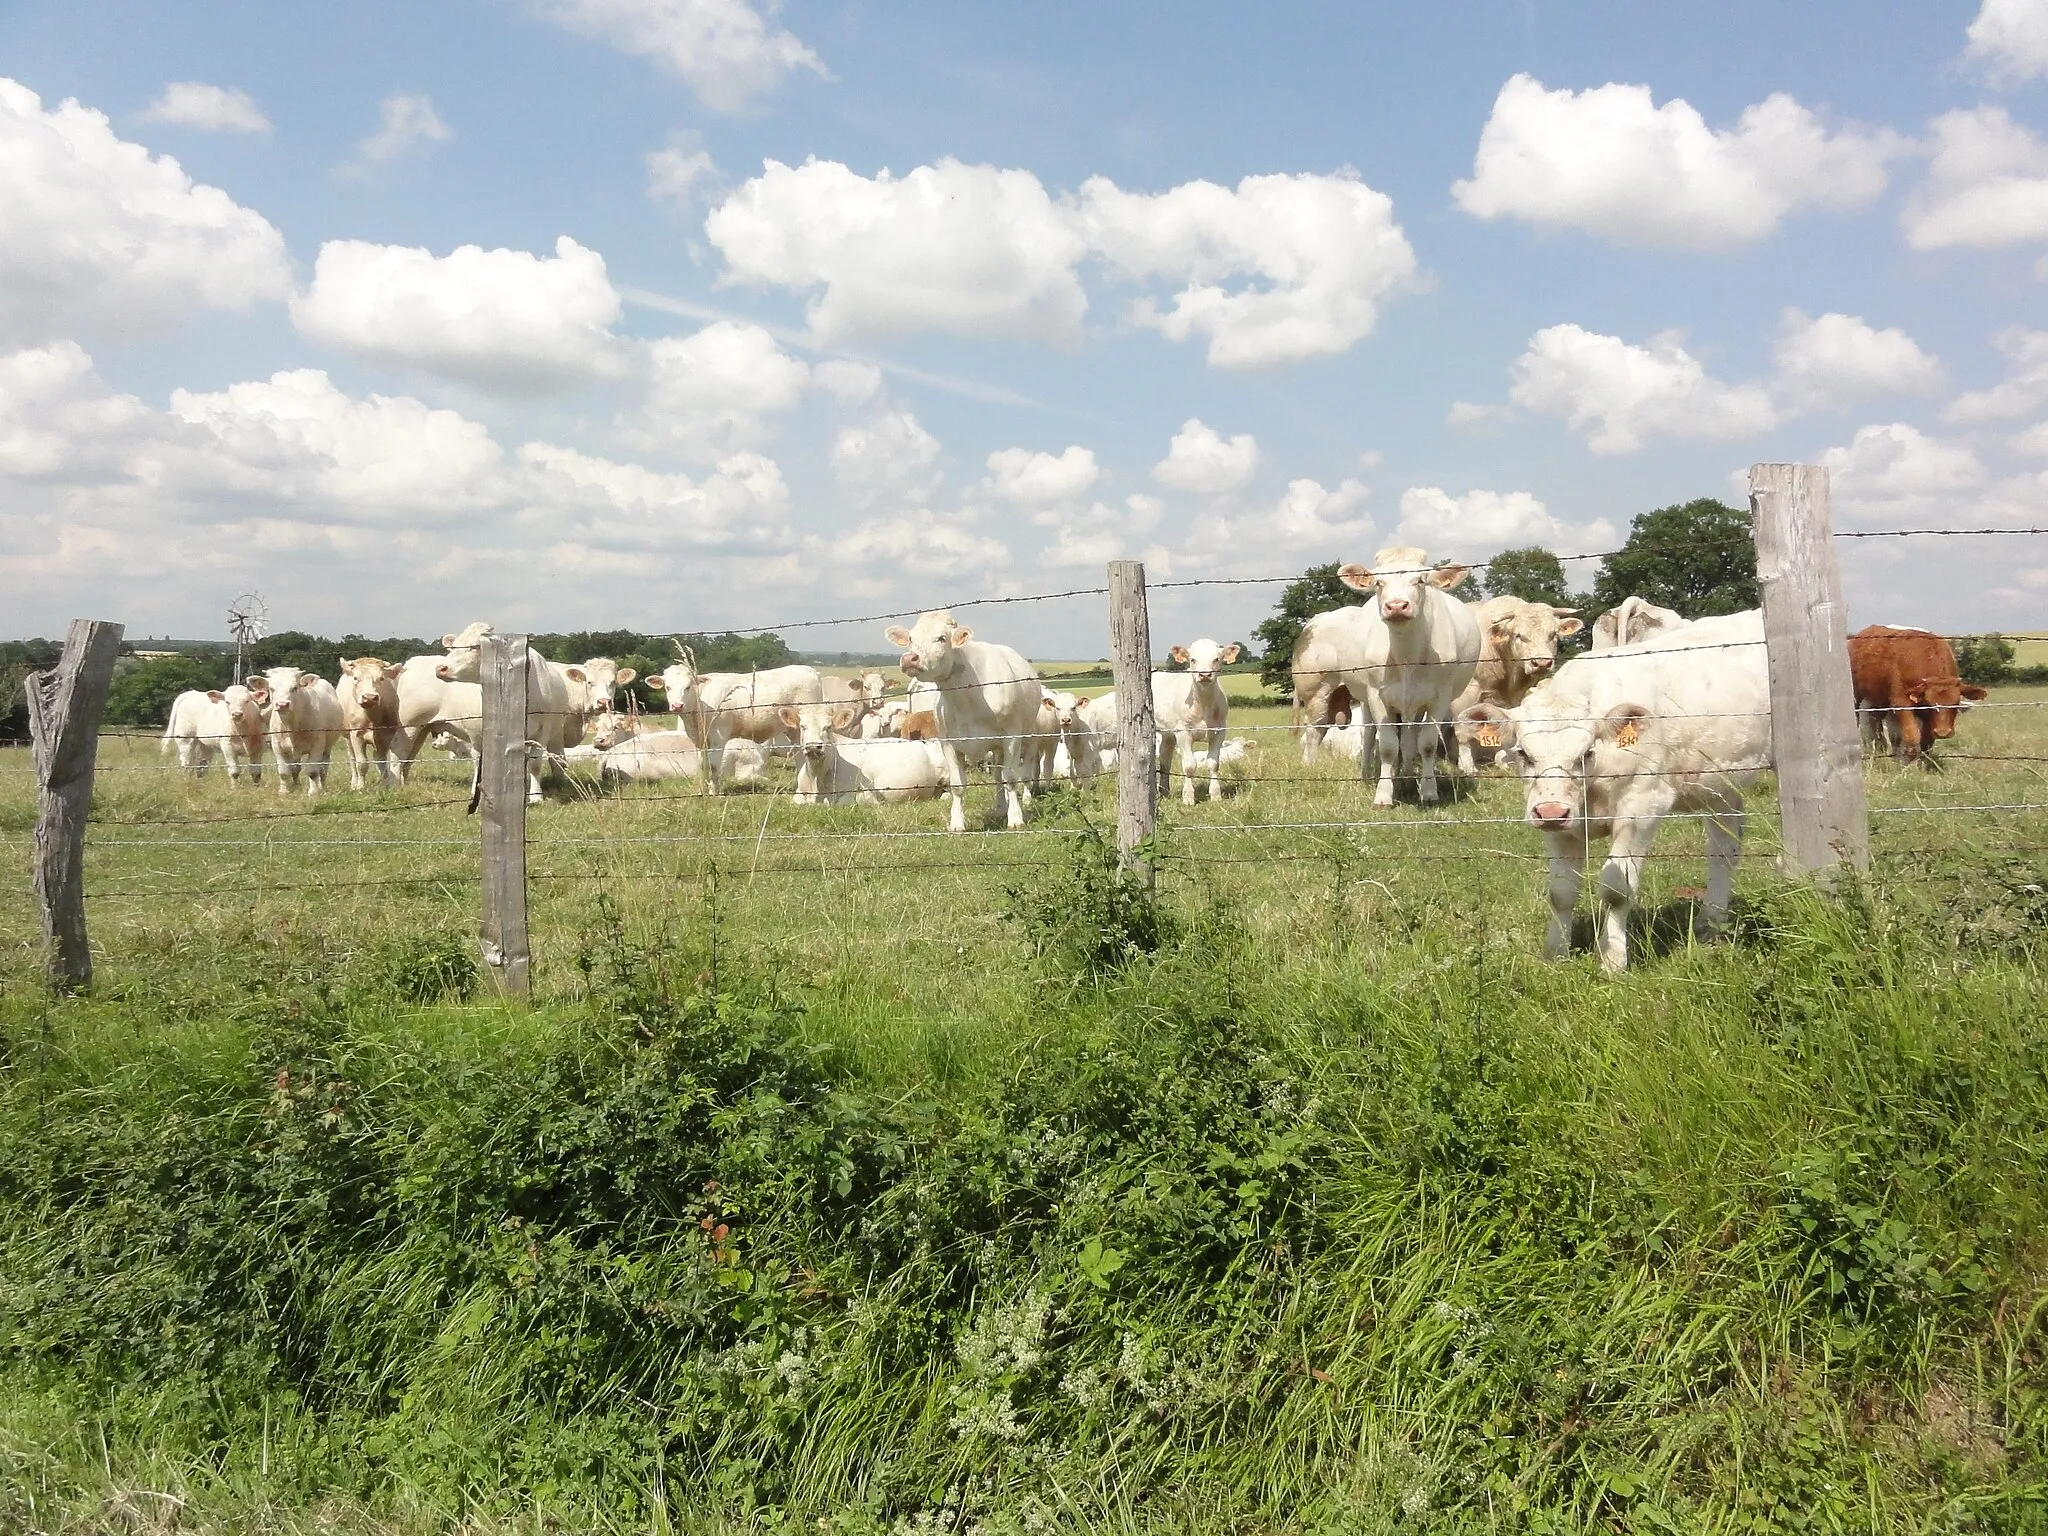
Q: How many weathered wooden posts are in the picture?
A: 4